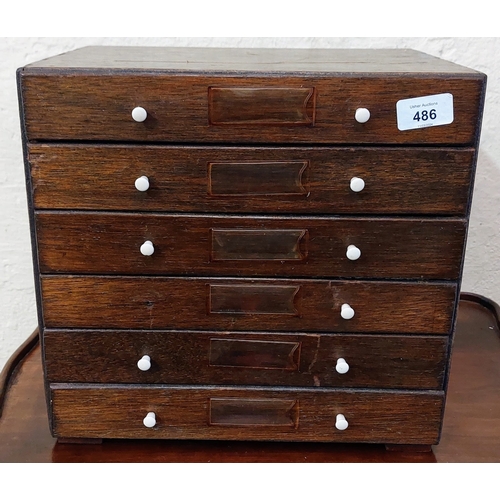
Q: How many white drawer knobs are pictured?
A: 11